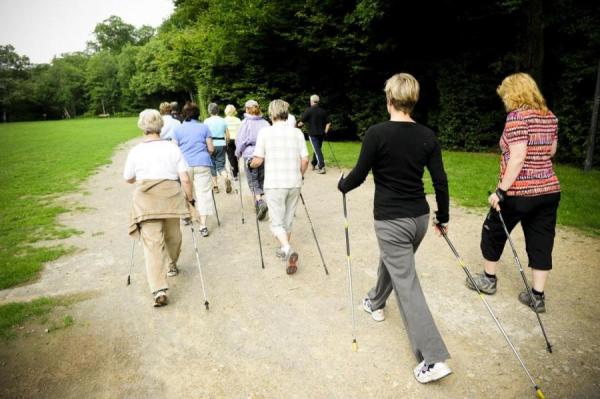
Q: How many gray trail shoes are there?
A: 2